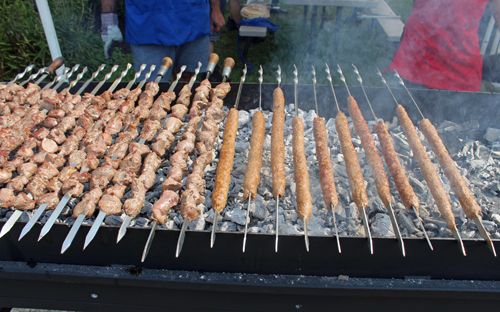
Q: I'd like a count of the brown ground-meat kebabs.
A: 10